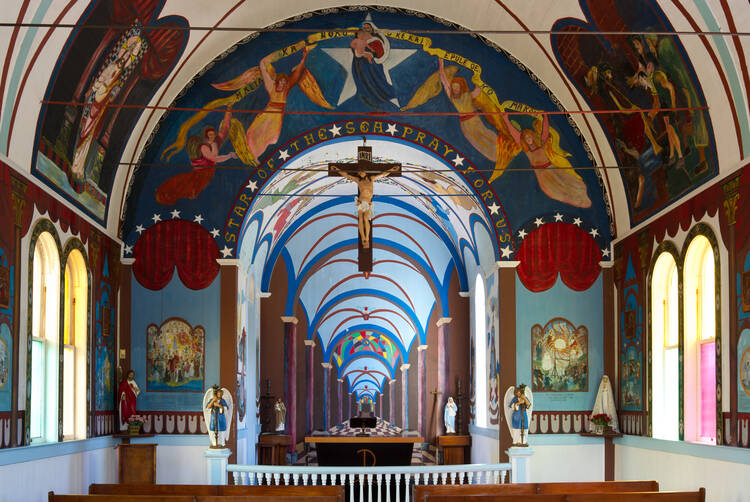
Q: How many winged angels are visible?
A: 6